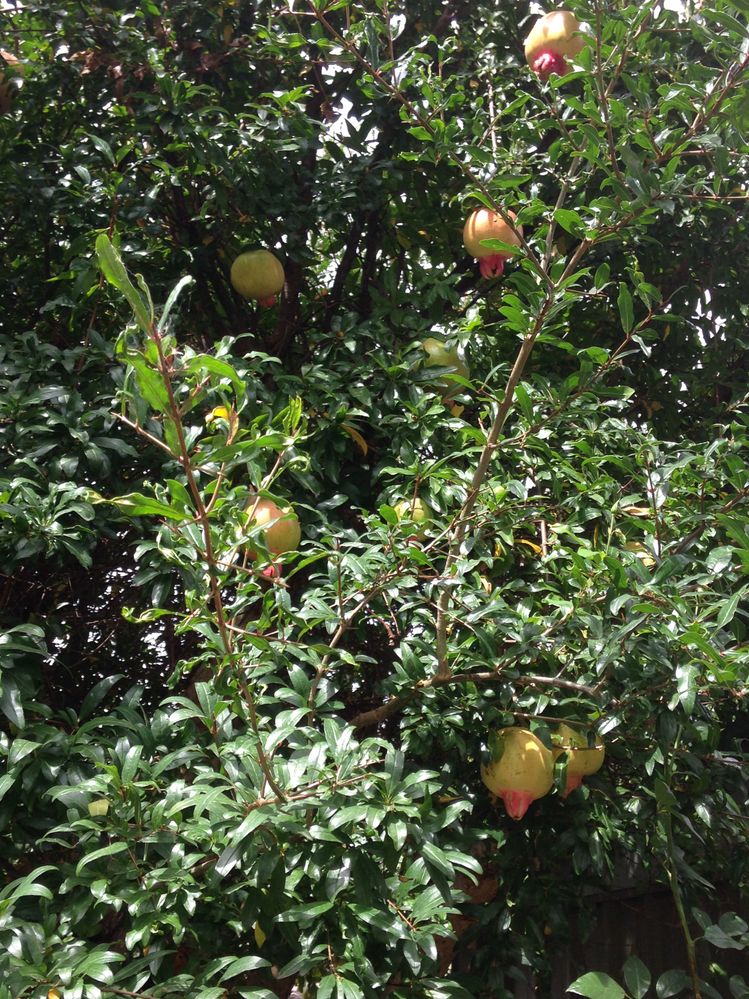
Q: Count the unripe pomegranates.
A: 8